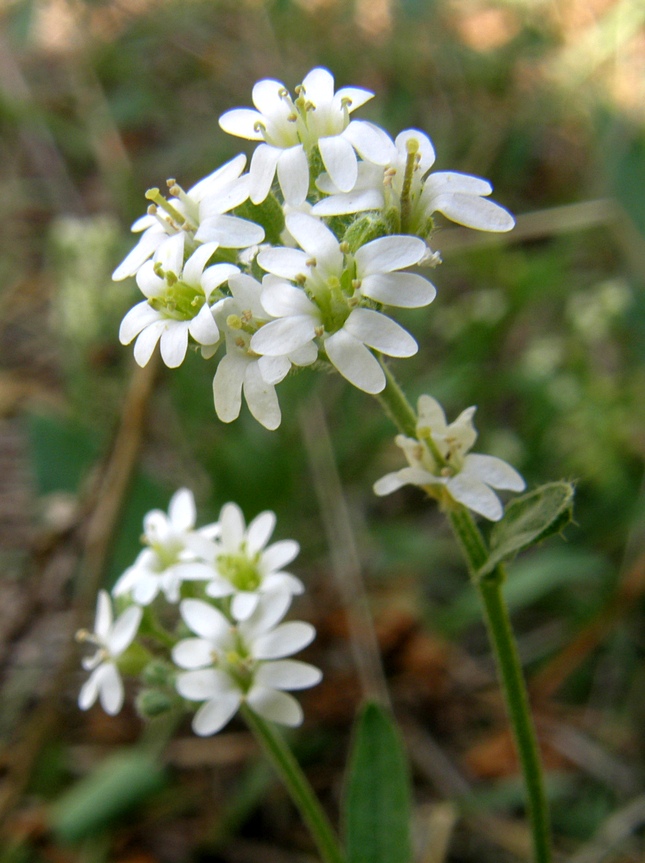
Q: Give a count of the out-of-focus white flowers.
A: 4